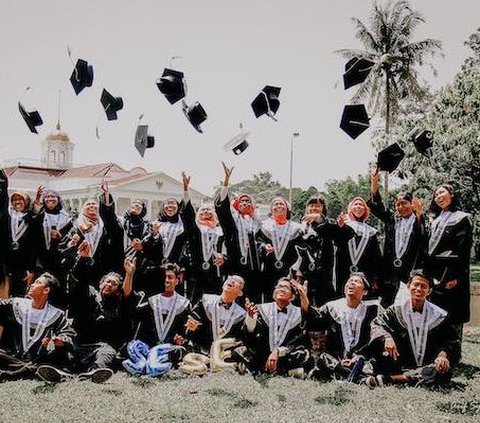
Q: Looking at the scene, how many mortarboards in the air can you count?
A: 12